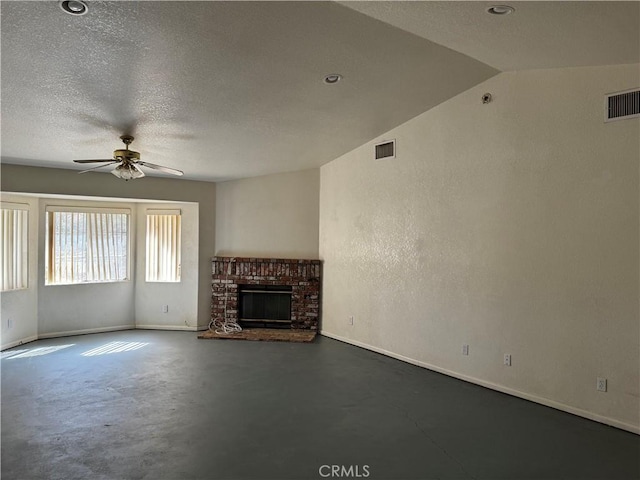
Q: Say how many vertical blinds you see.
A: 3